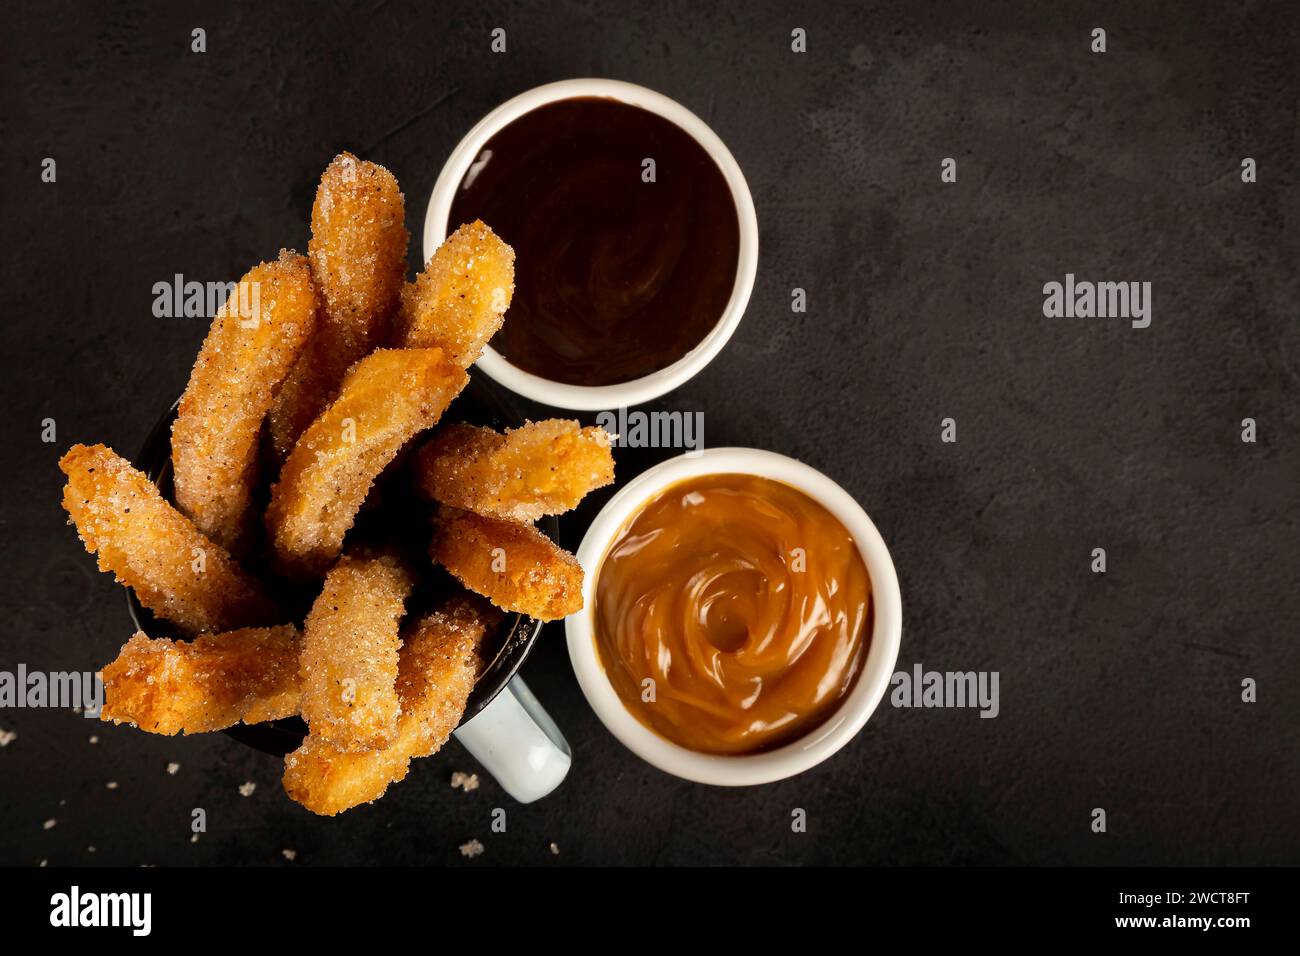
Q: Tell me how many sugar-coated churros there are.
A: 10